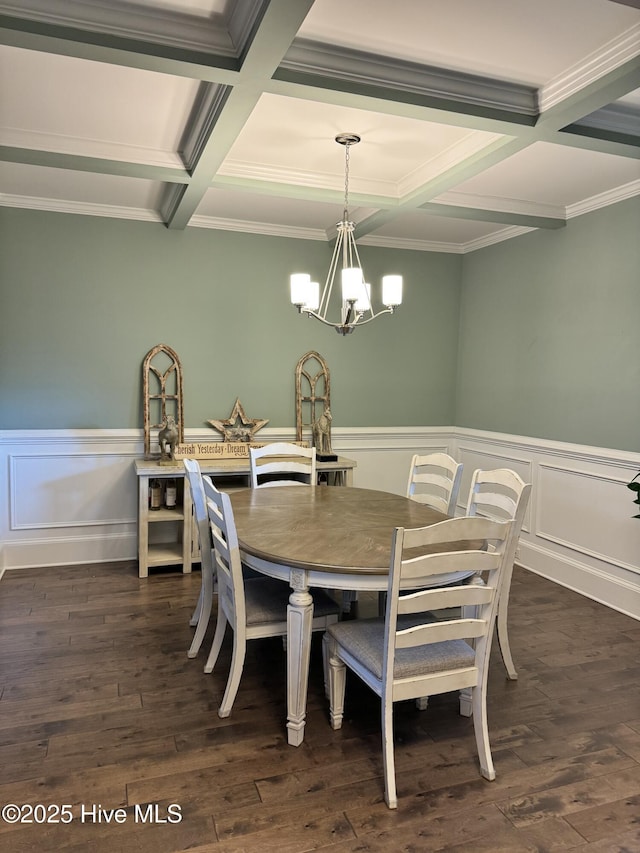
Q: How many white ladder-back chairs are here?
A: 6